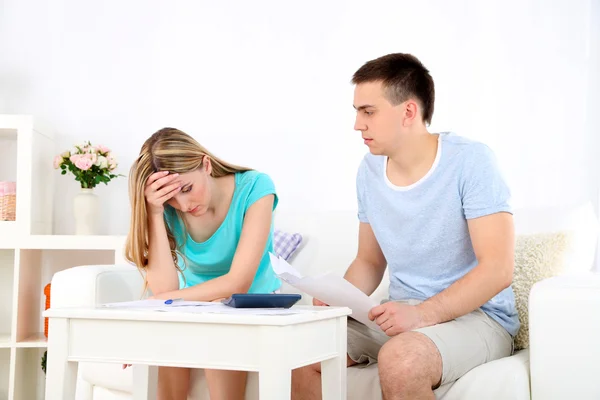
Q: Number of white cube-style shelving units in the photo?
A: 1